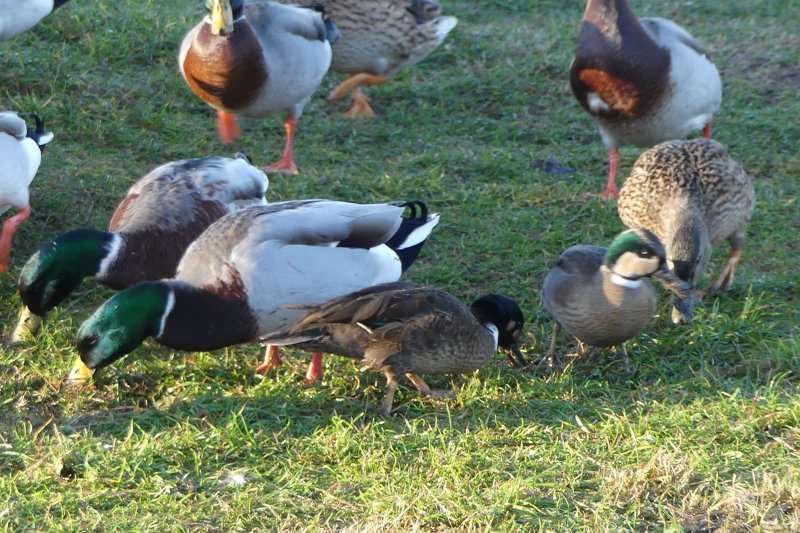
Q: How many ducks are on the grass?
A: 10